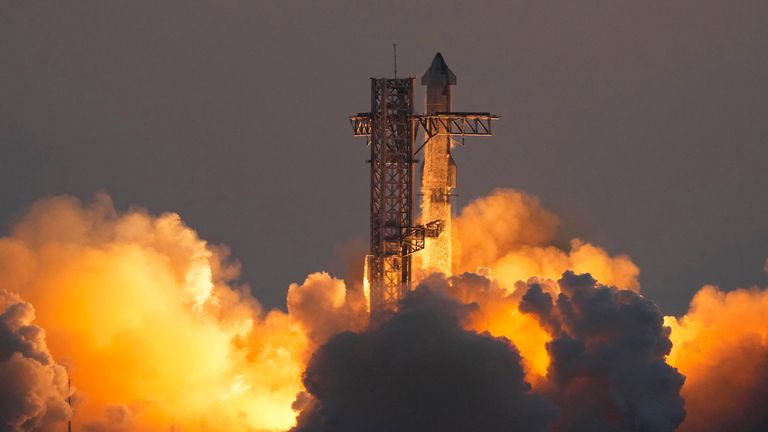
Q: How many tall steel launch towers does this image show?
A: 1